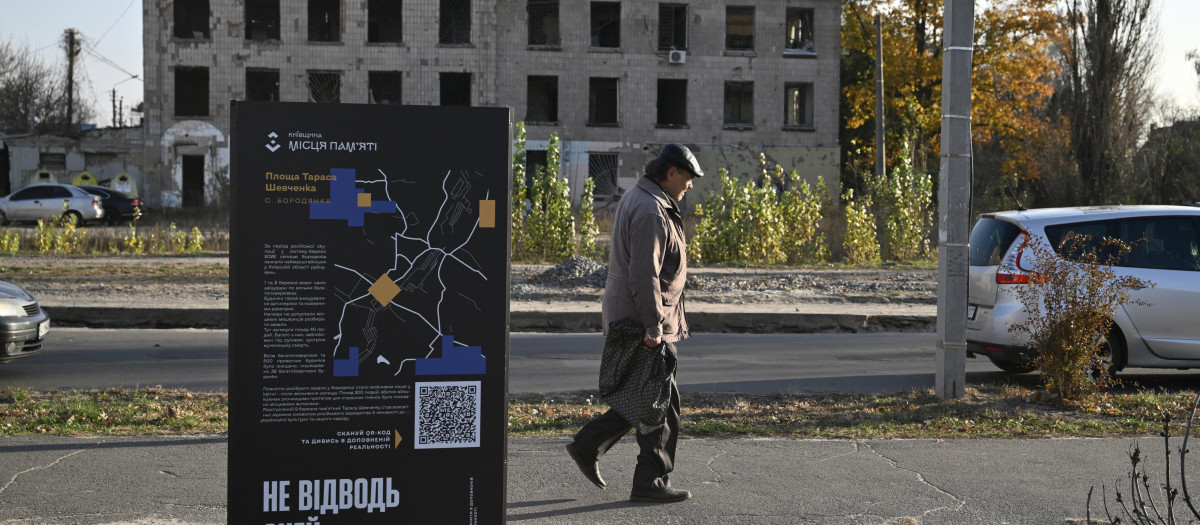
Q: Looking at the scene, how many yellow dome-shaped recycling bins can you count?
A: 3